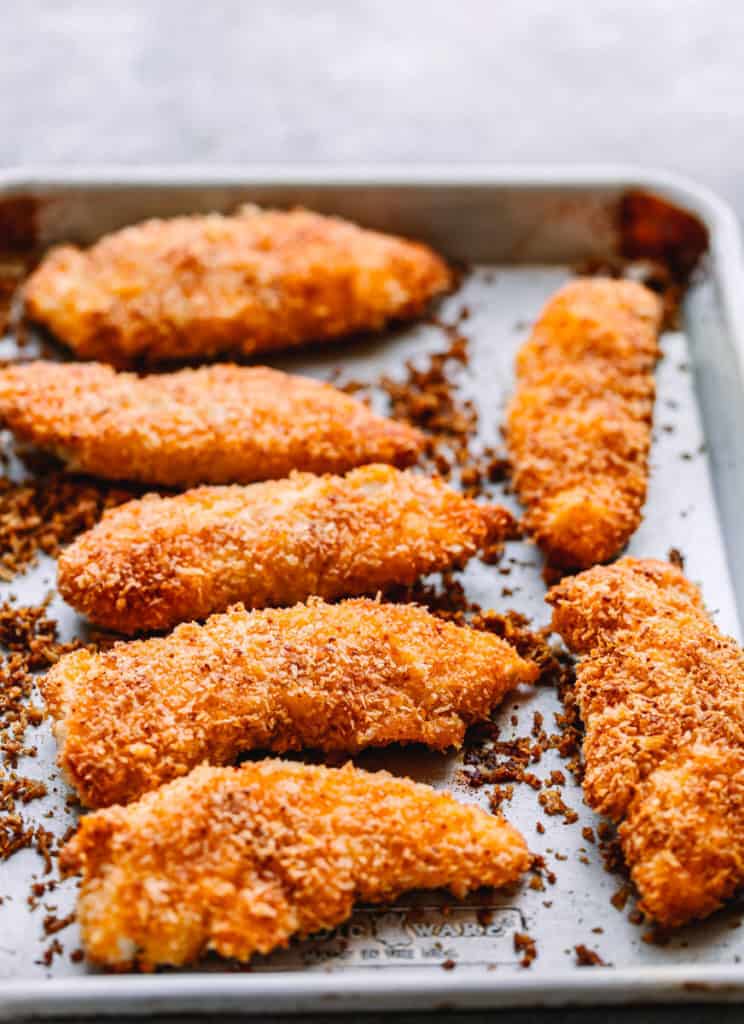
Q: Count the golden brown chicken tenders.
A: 7